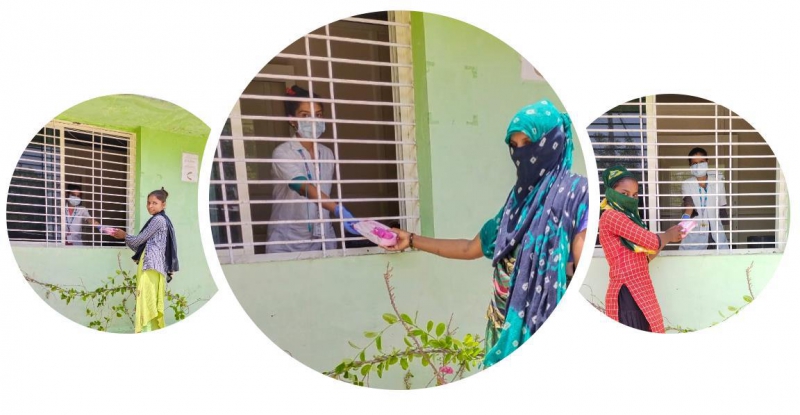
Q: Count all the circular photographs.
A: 3